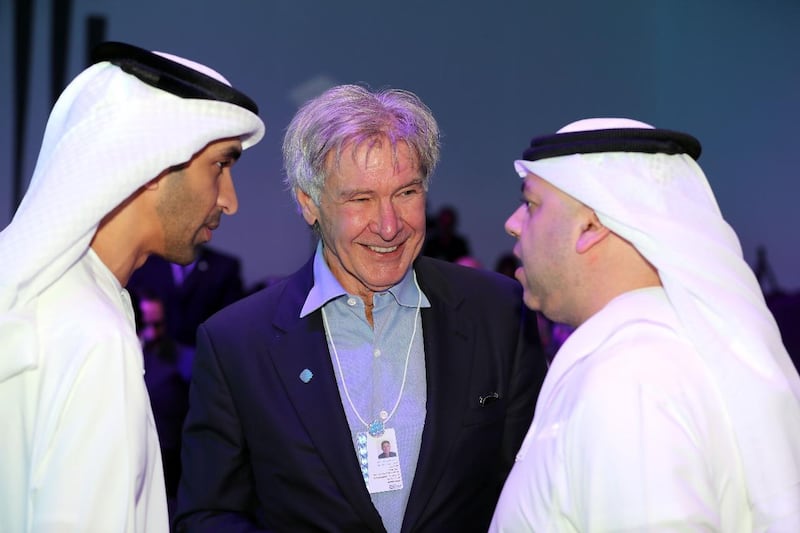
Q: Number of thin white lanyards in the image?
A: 1